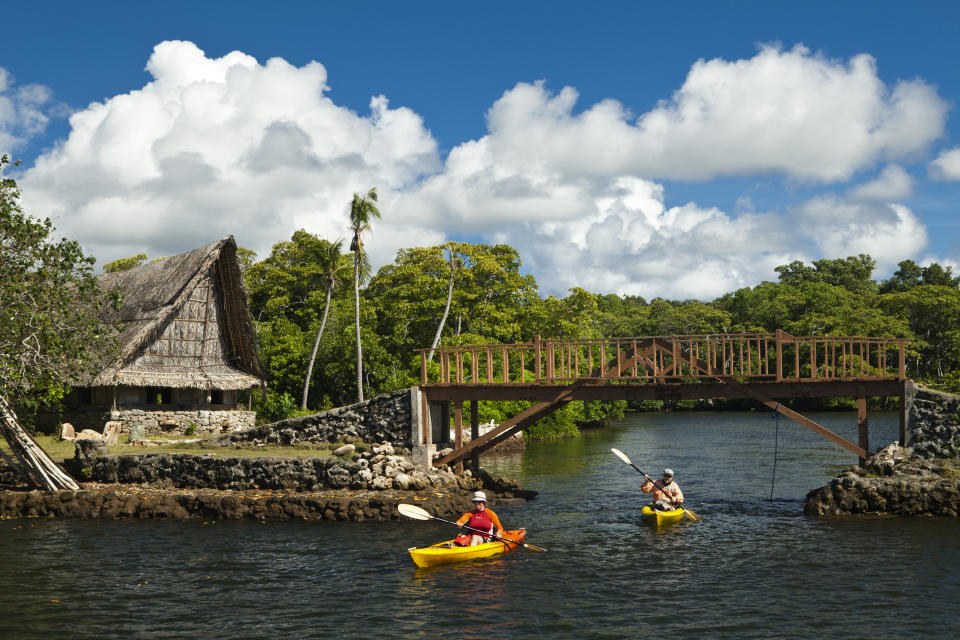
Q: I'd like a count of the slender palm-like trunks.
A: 3